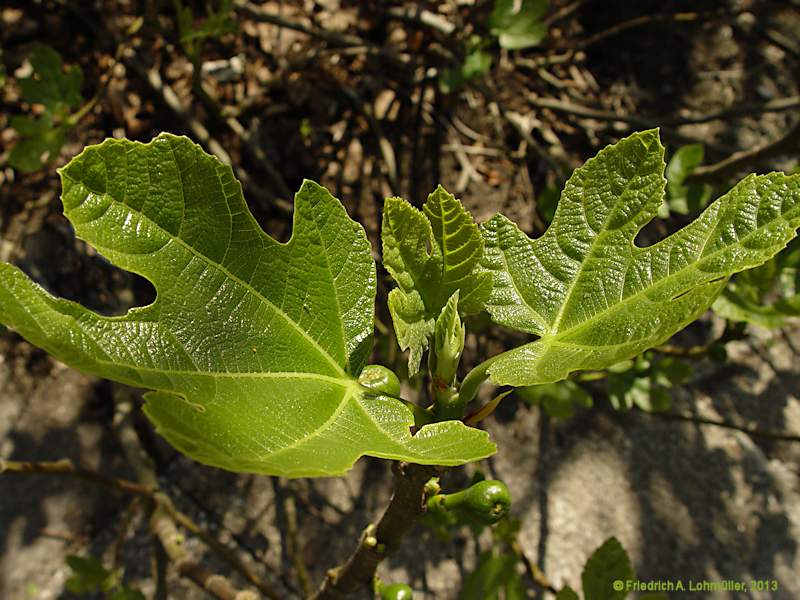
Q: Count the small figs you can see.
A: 3